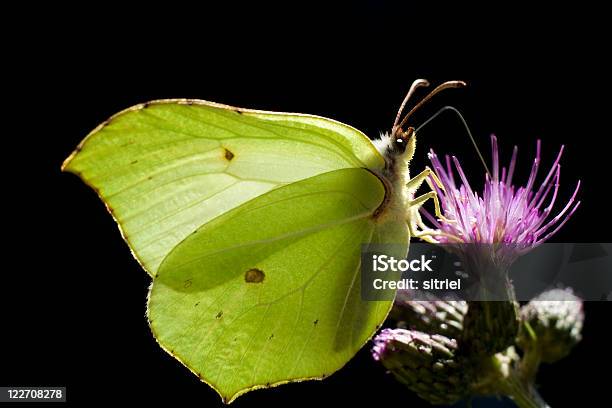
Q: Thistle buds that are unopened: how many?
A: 3